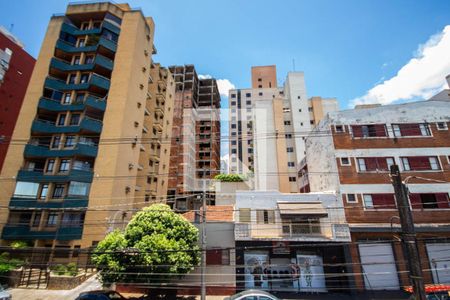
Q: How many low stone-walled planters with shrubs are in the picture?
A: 2